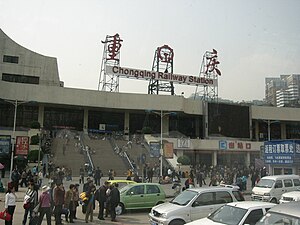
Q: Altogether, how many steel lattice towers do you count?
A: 3